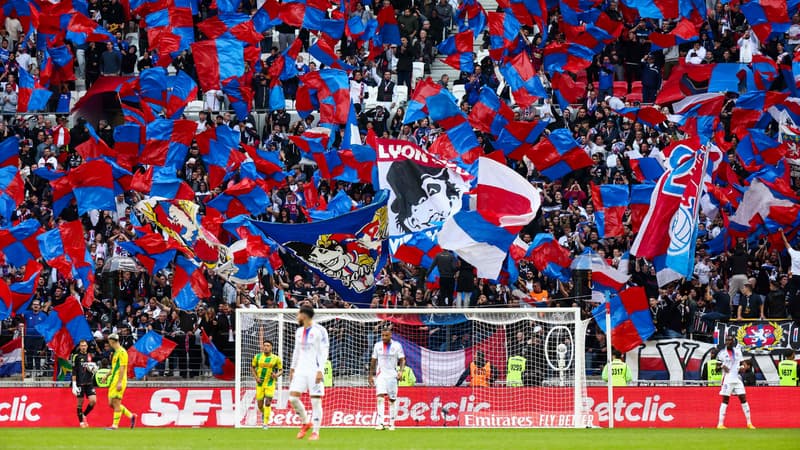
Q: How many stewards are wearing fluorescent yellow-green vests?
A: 7